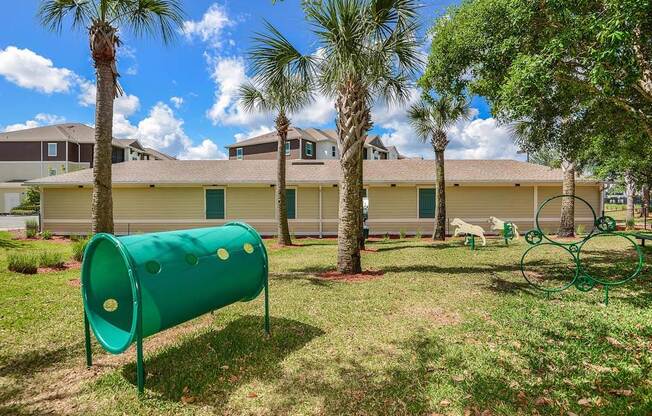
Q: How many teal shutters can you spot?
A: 3